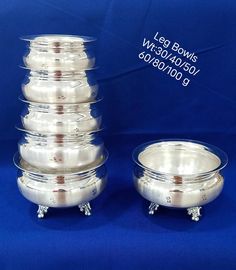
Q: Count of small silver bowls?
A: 6